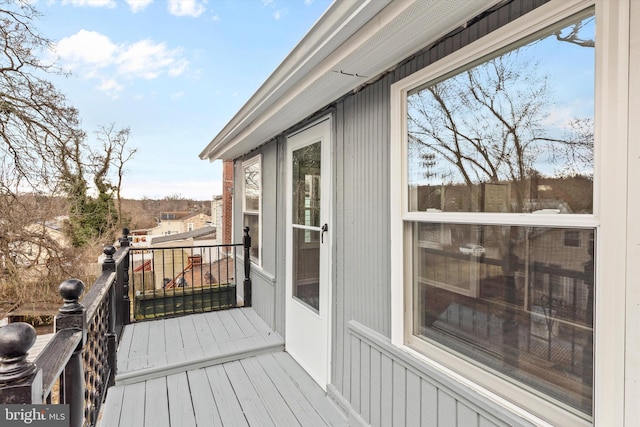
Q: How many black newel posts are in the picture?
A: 5